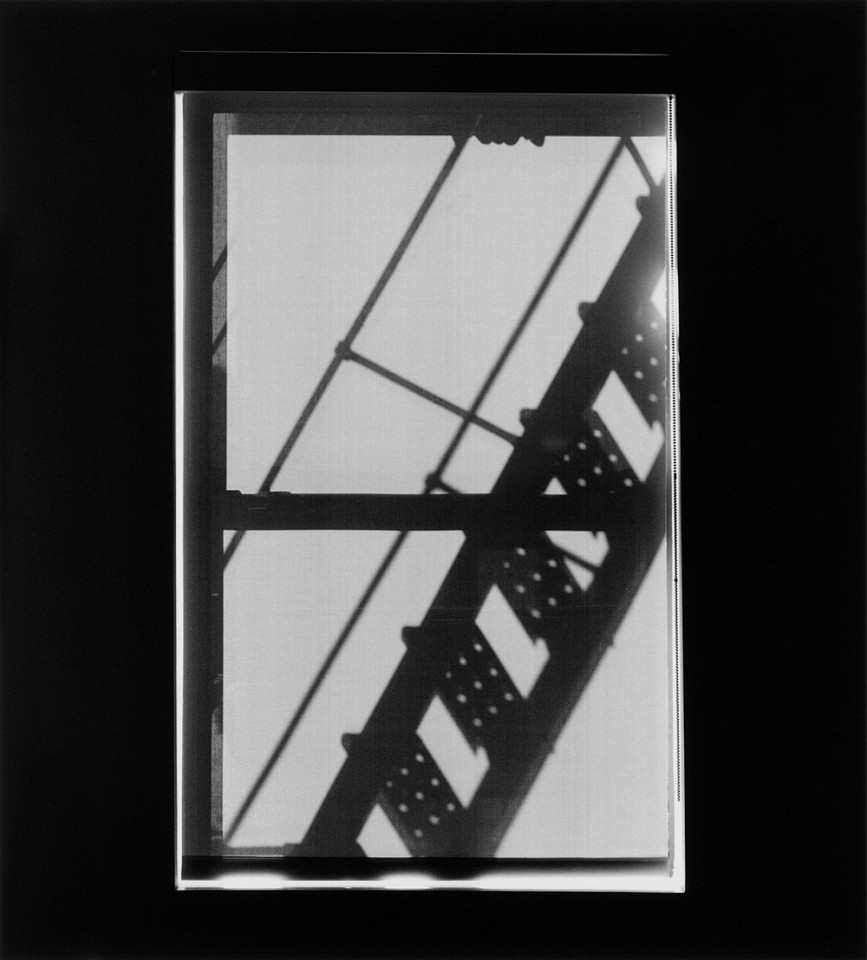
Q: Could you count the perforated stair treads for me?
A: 5